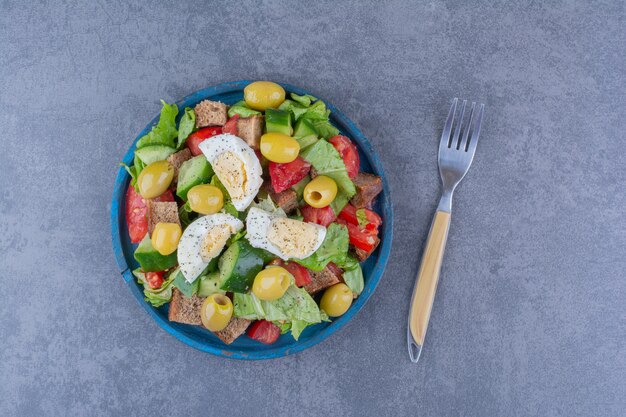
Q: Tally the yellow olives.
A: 9